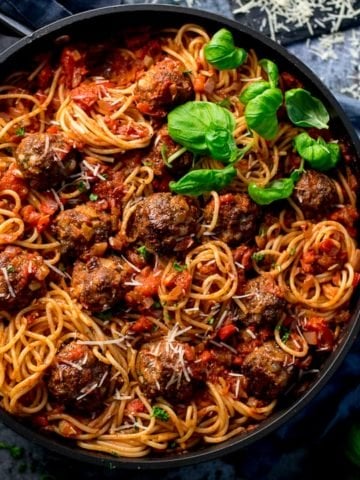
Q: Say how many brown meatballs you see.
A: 13